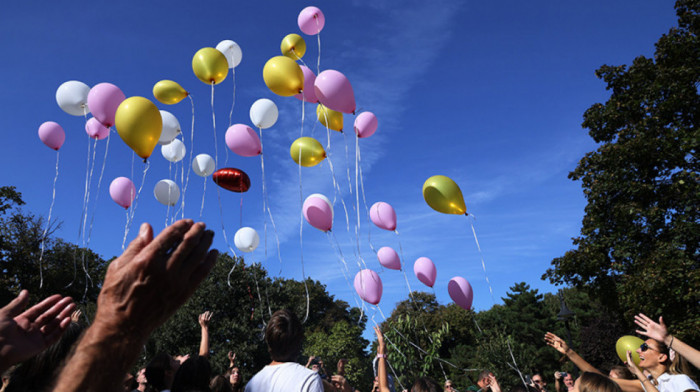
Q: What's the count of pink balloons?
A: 15